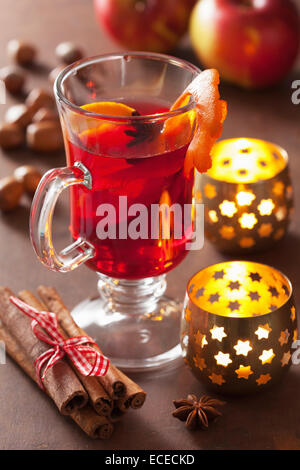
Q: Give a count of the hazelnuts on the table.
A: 11